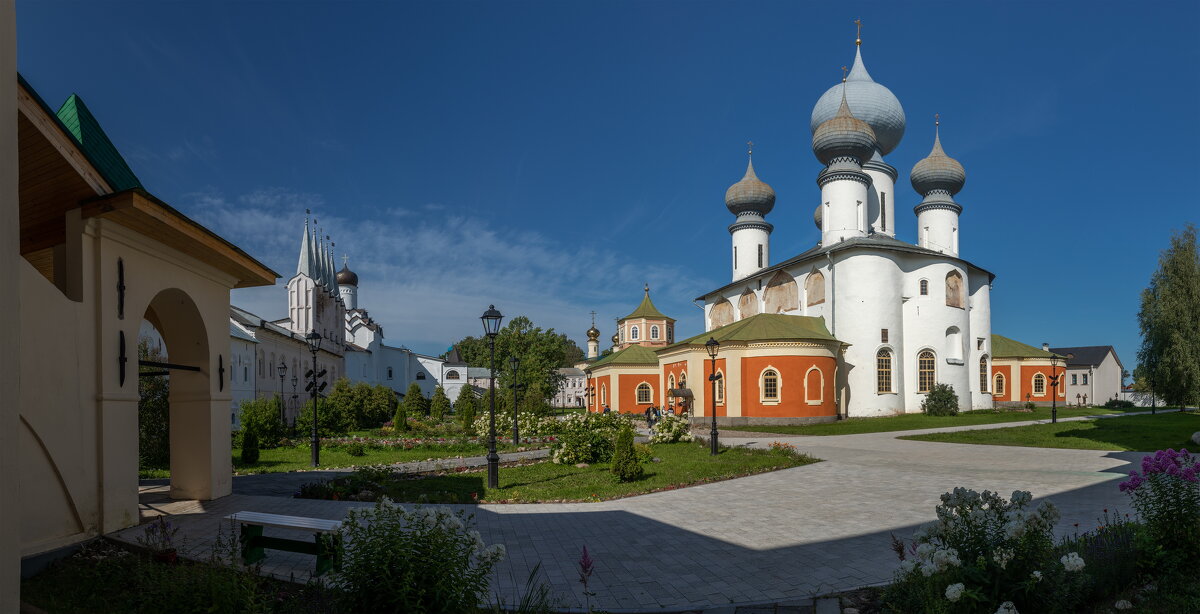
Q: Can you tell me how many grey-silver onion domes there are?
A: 5